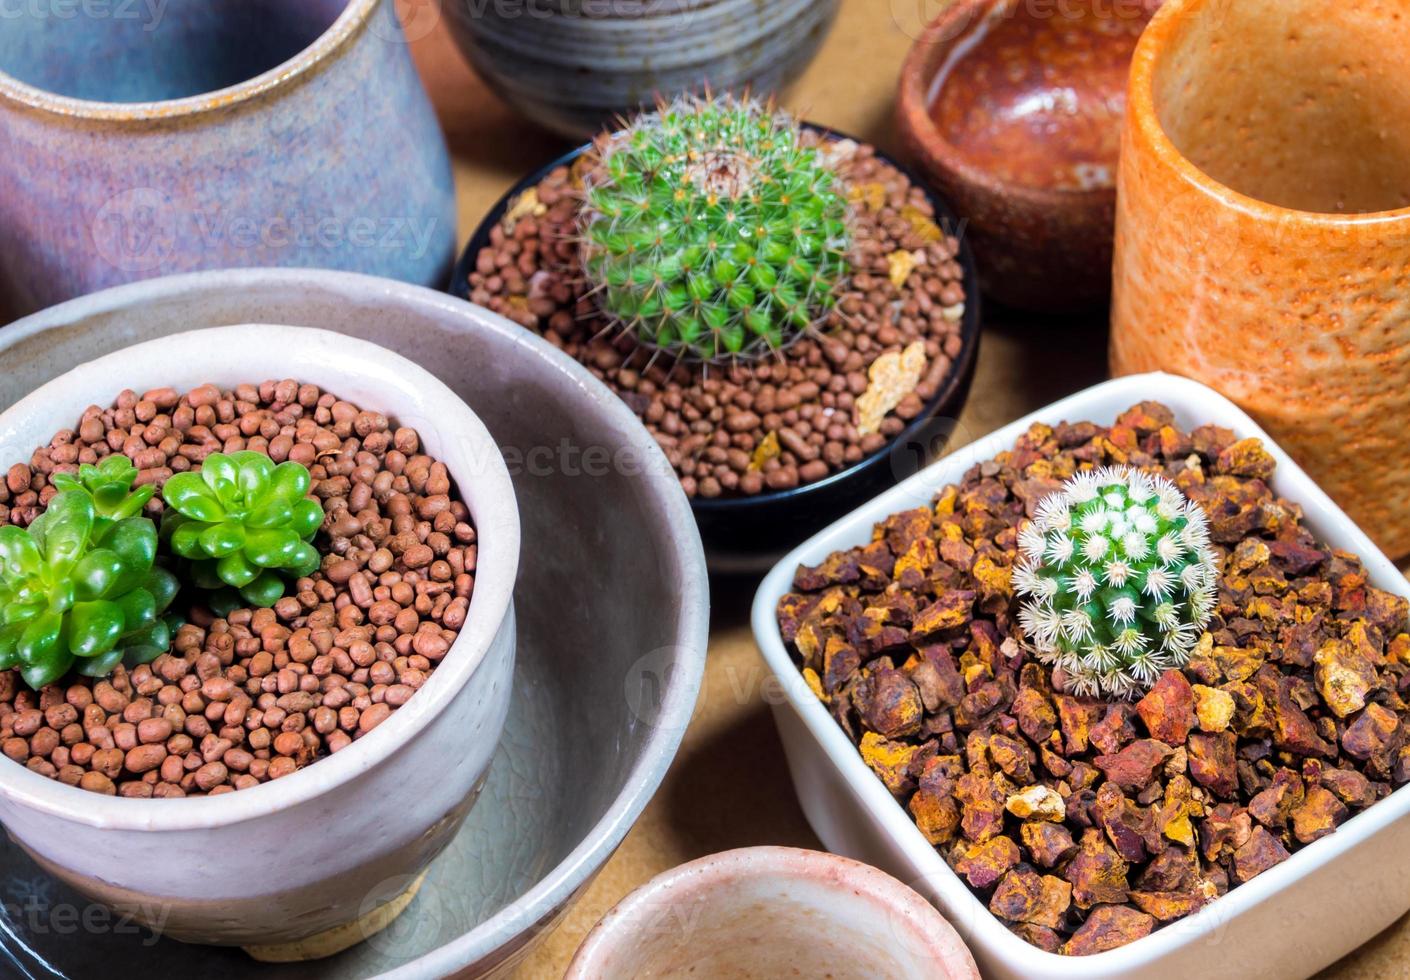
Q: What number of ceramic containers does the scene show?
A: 9